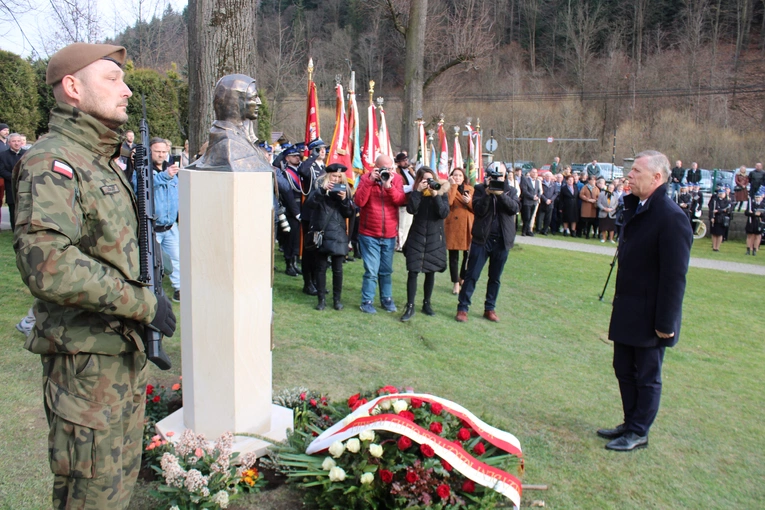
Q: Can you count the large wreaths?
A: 1